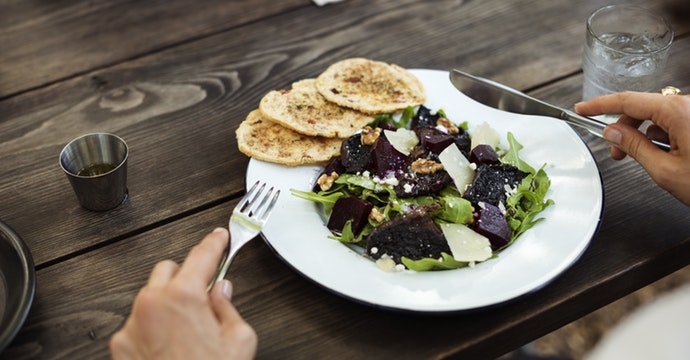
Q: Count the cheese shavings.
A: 4